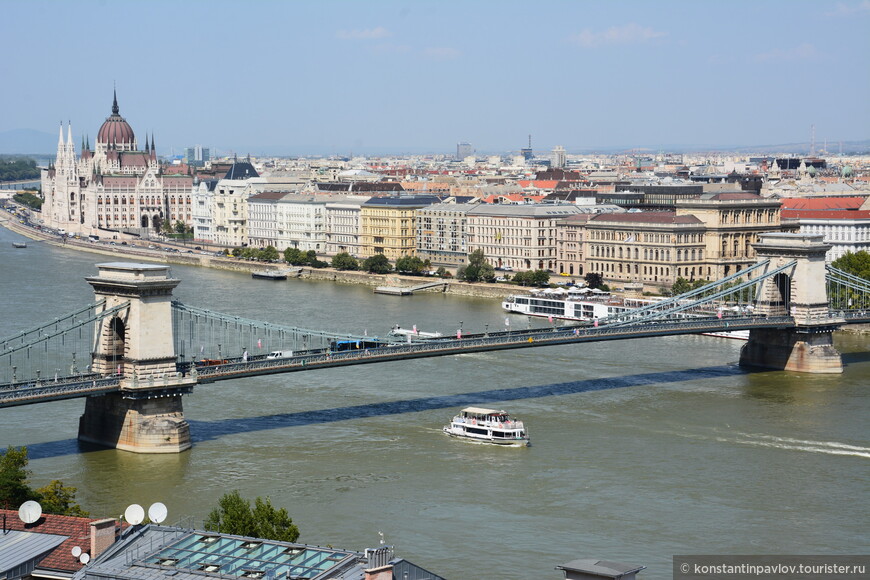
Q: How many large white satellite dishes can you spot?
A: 3